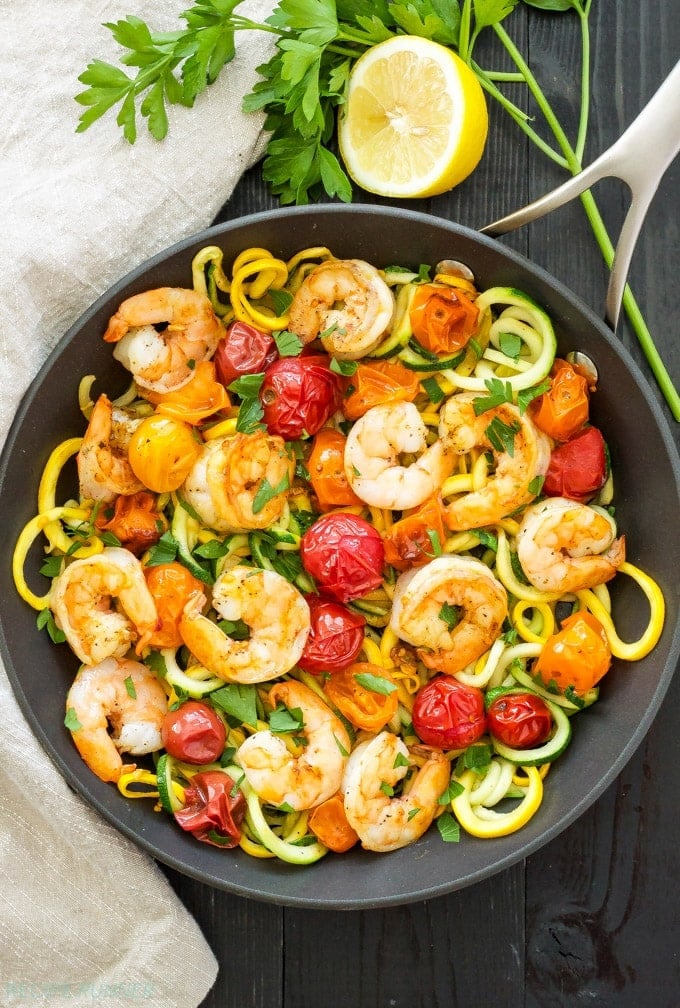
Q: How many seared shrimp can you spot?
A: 13